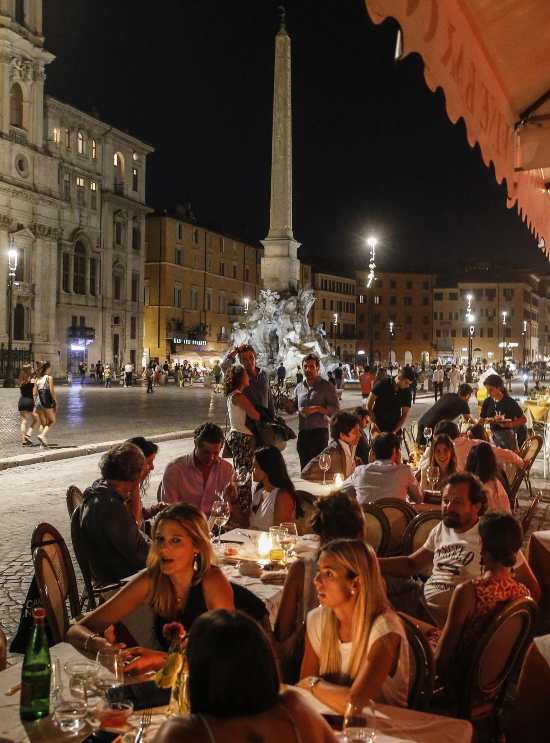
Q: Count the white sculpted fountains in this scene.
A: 1